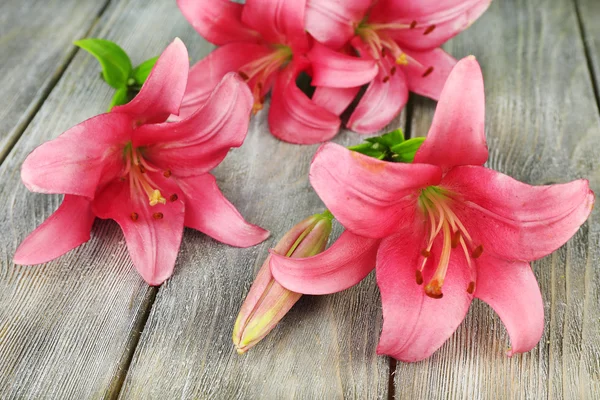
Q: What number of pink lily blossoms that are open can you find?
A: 4